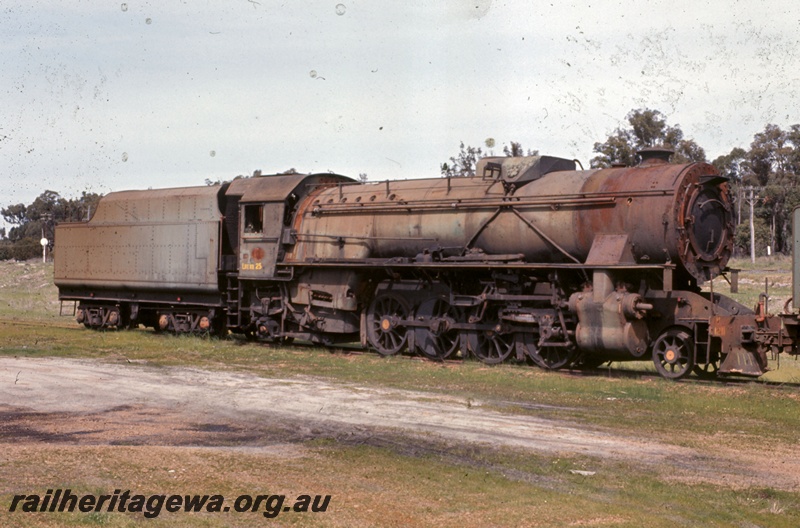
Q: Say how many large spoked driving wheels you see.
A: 4